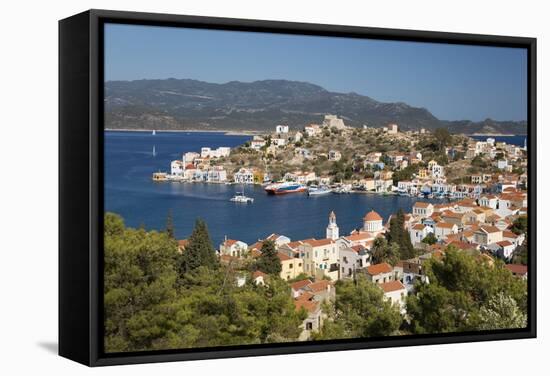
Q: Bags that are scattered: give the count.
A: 0